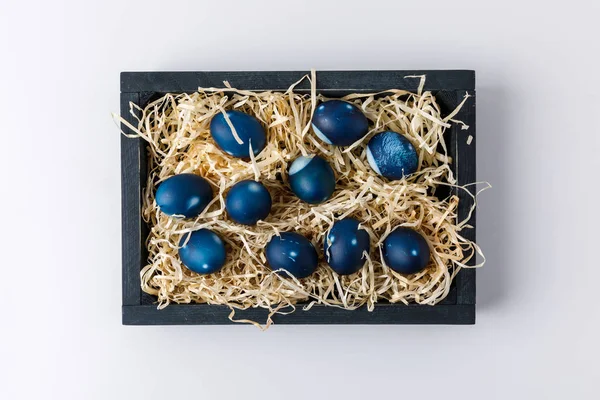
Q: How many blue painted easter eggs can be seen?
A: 10